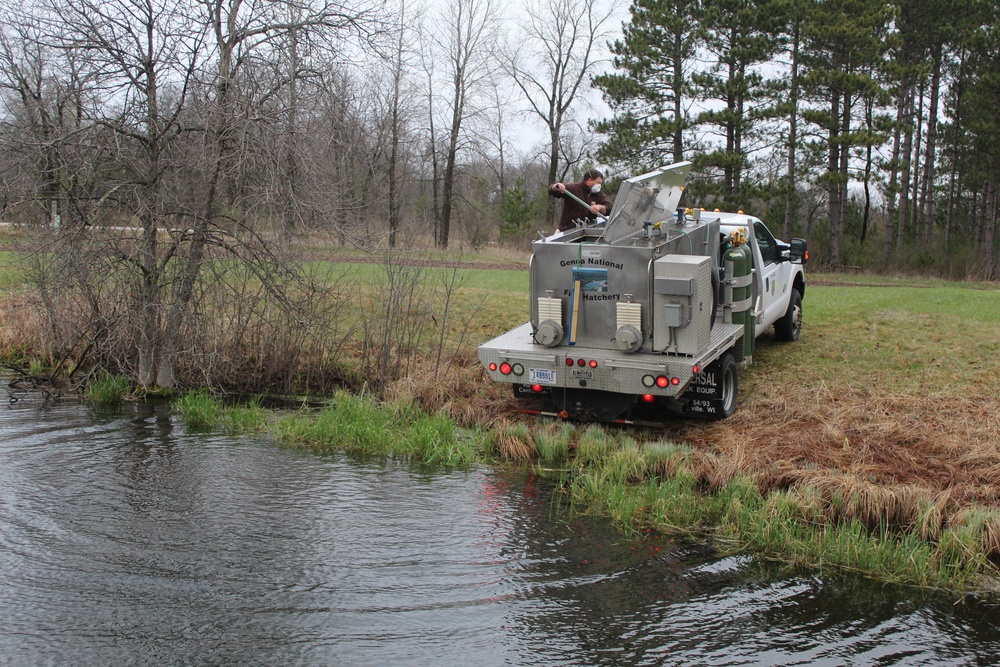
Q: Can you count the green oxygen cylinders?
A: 2